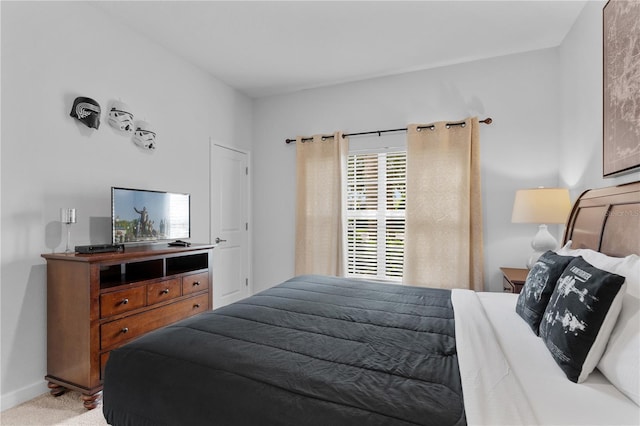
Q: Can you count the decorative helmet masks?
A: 3